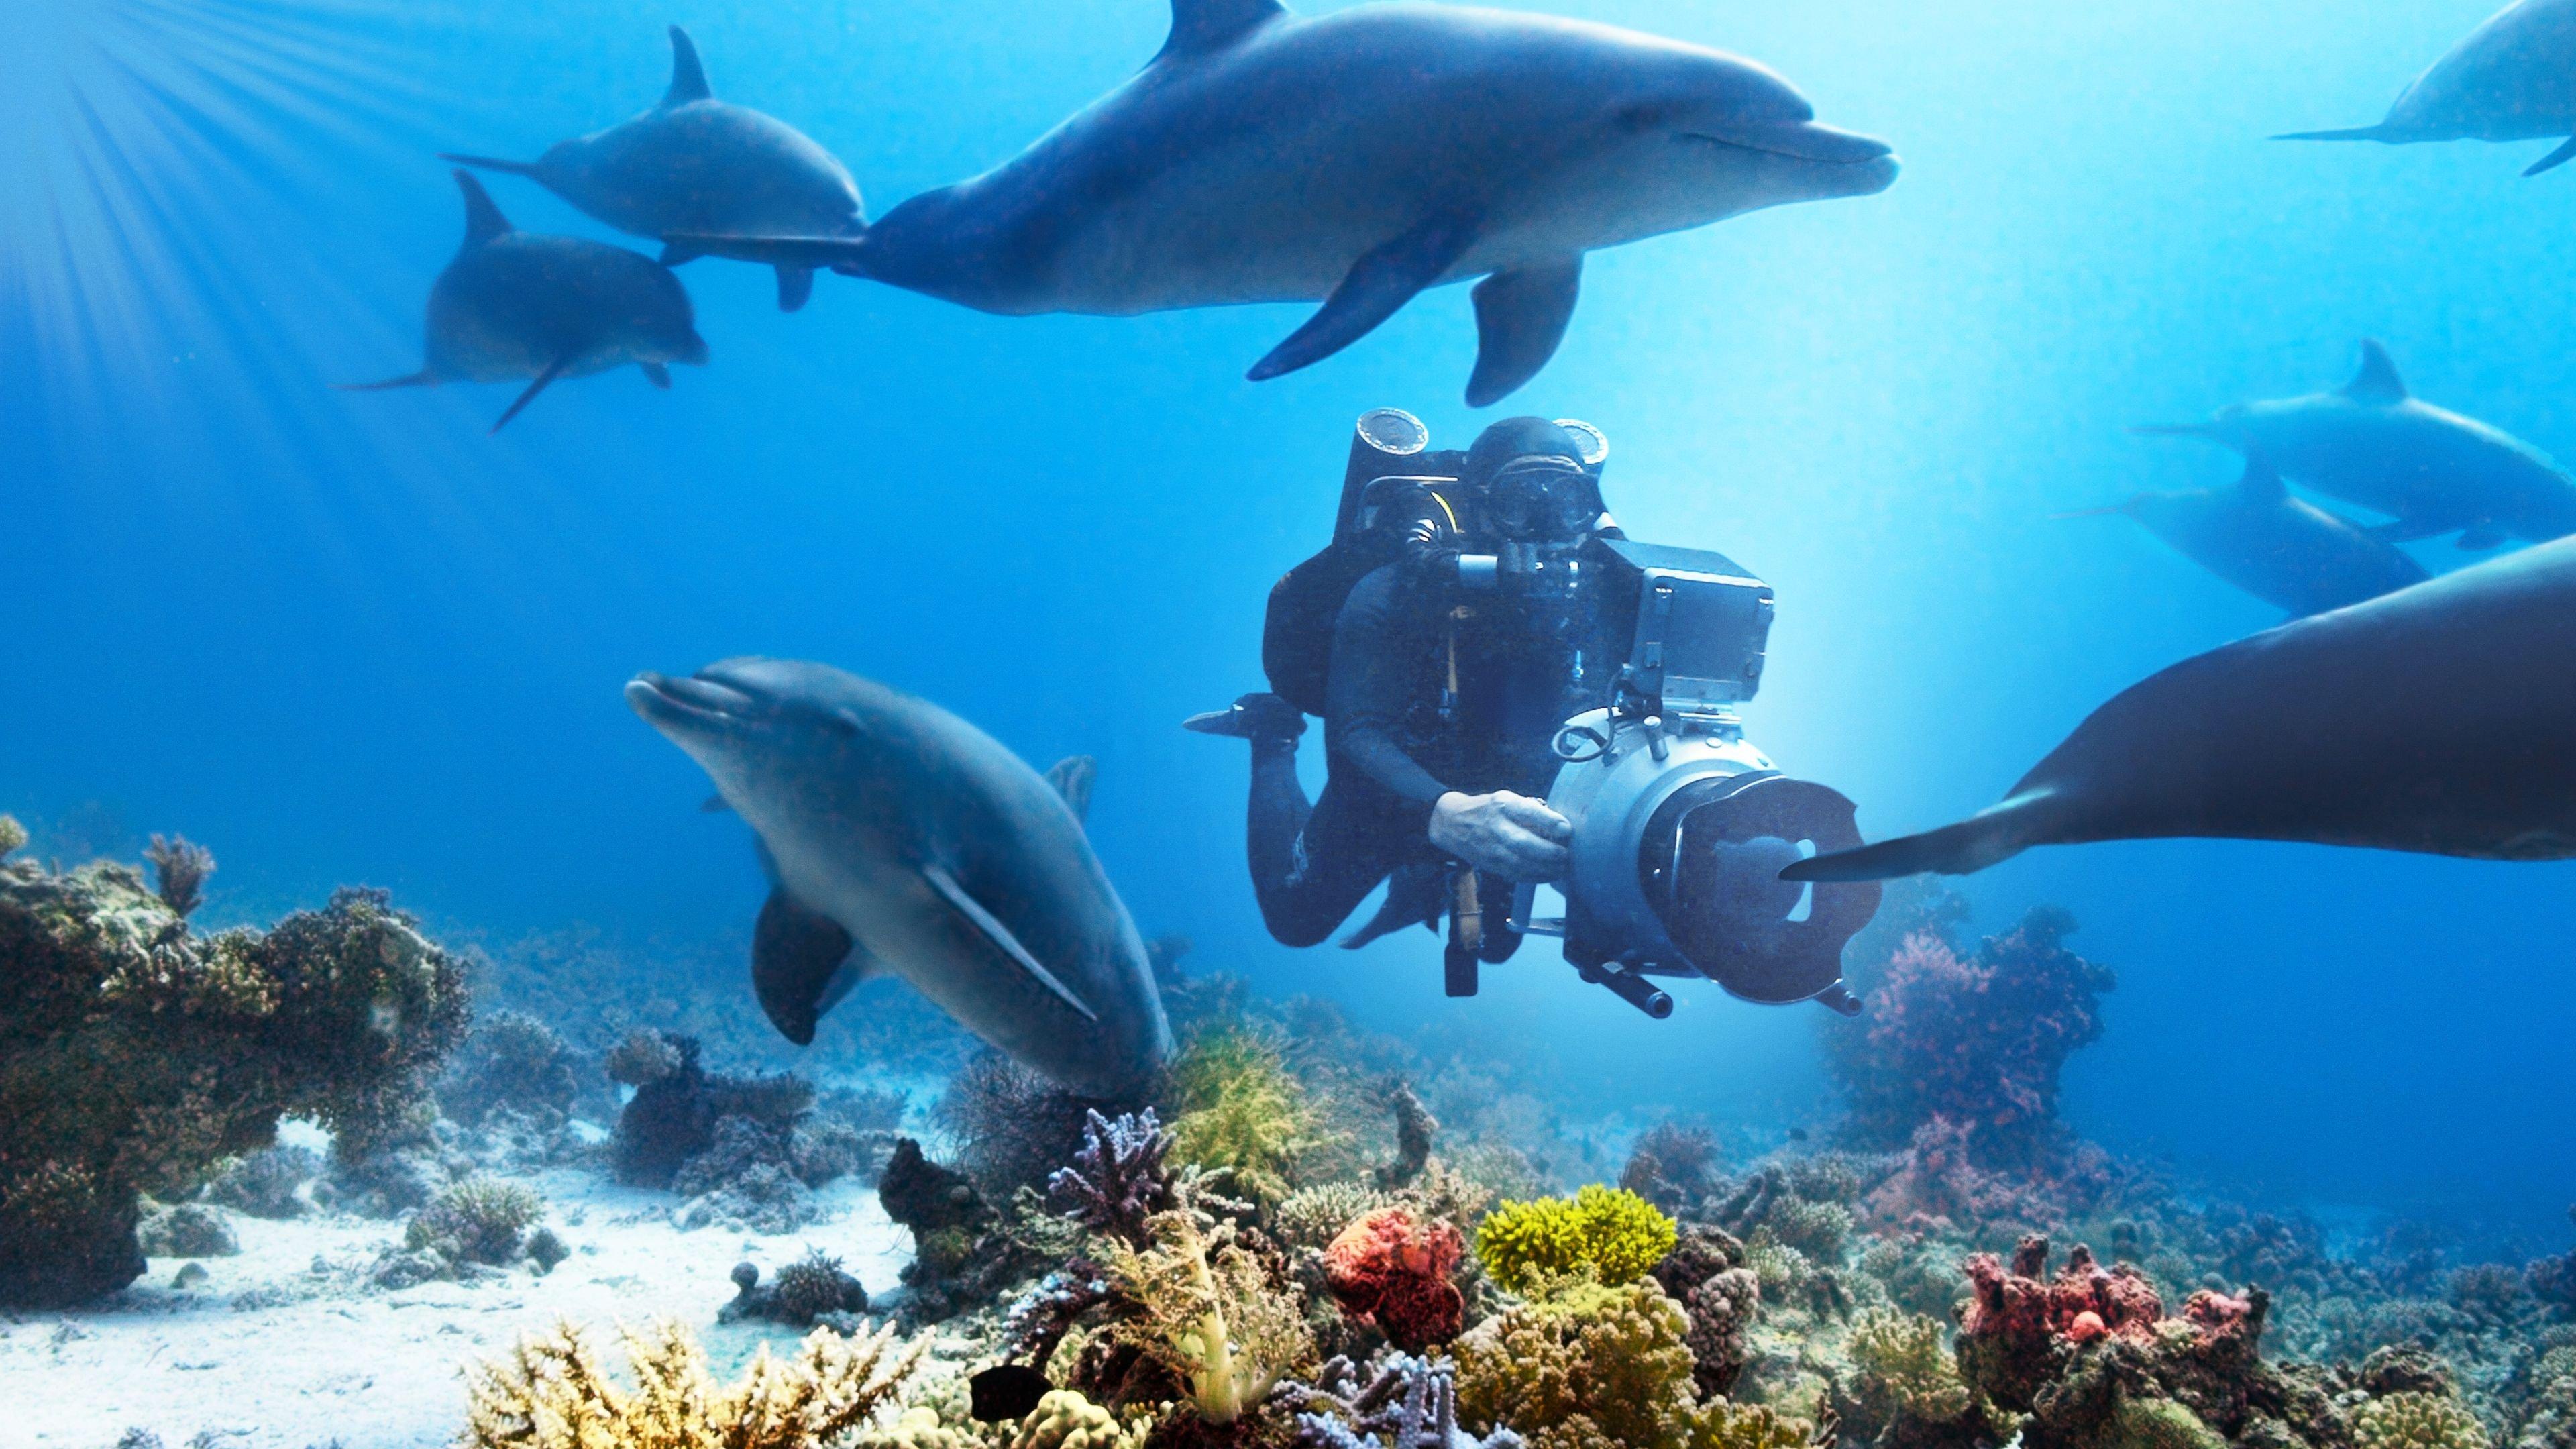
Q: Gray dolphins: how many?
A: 8